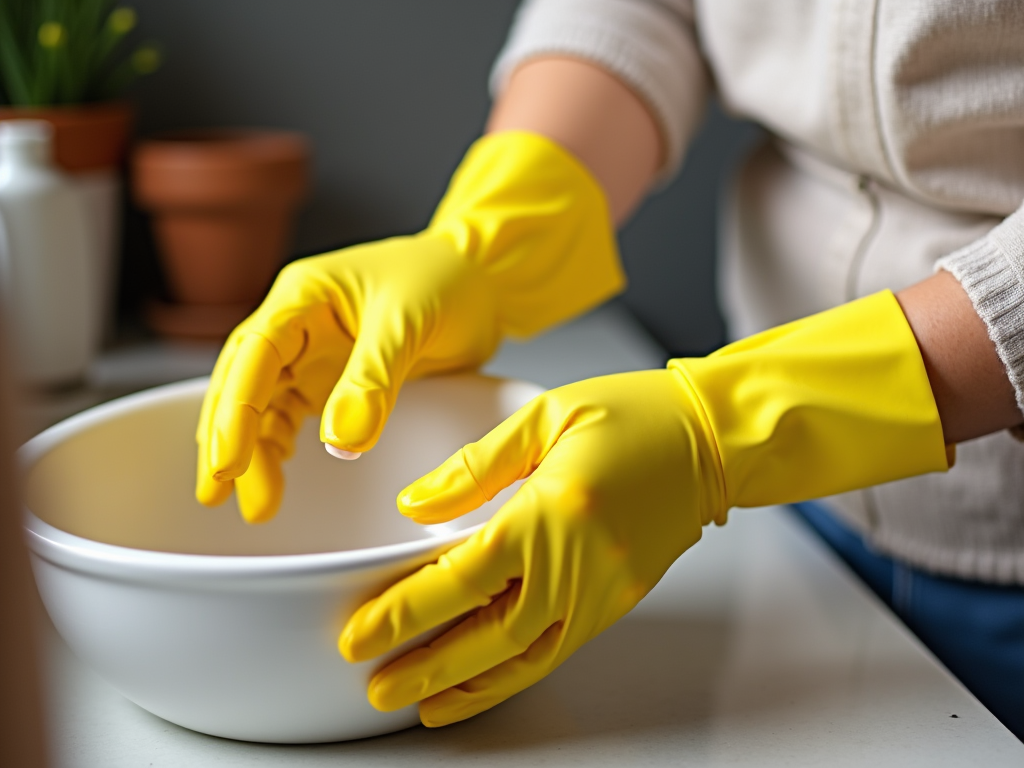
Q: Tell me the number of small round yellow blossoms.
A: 3